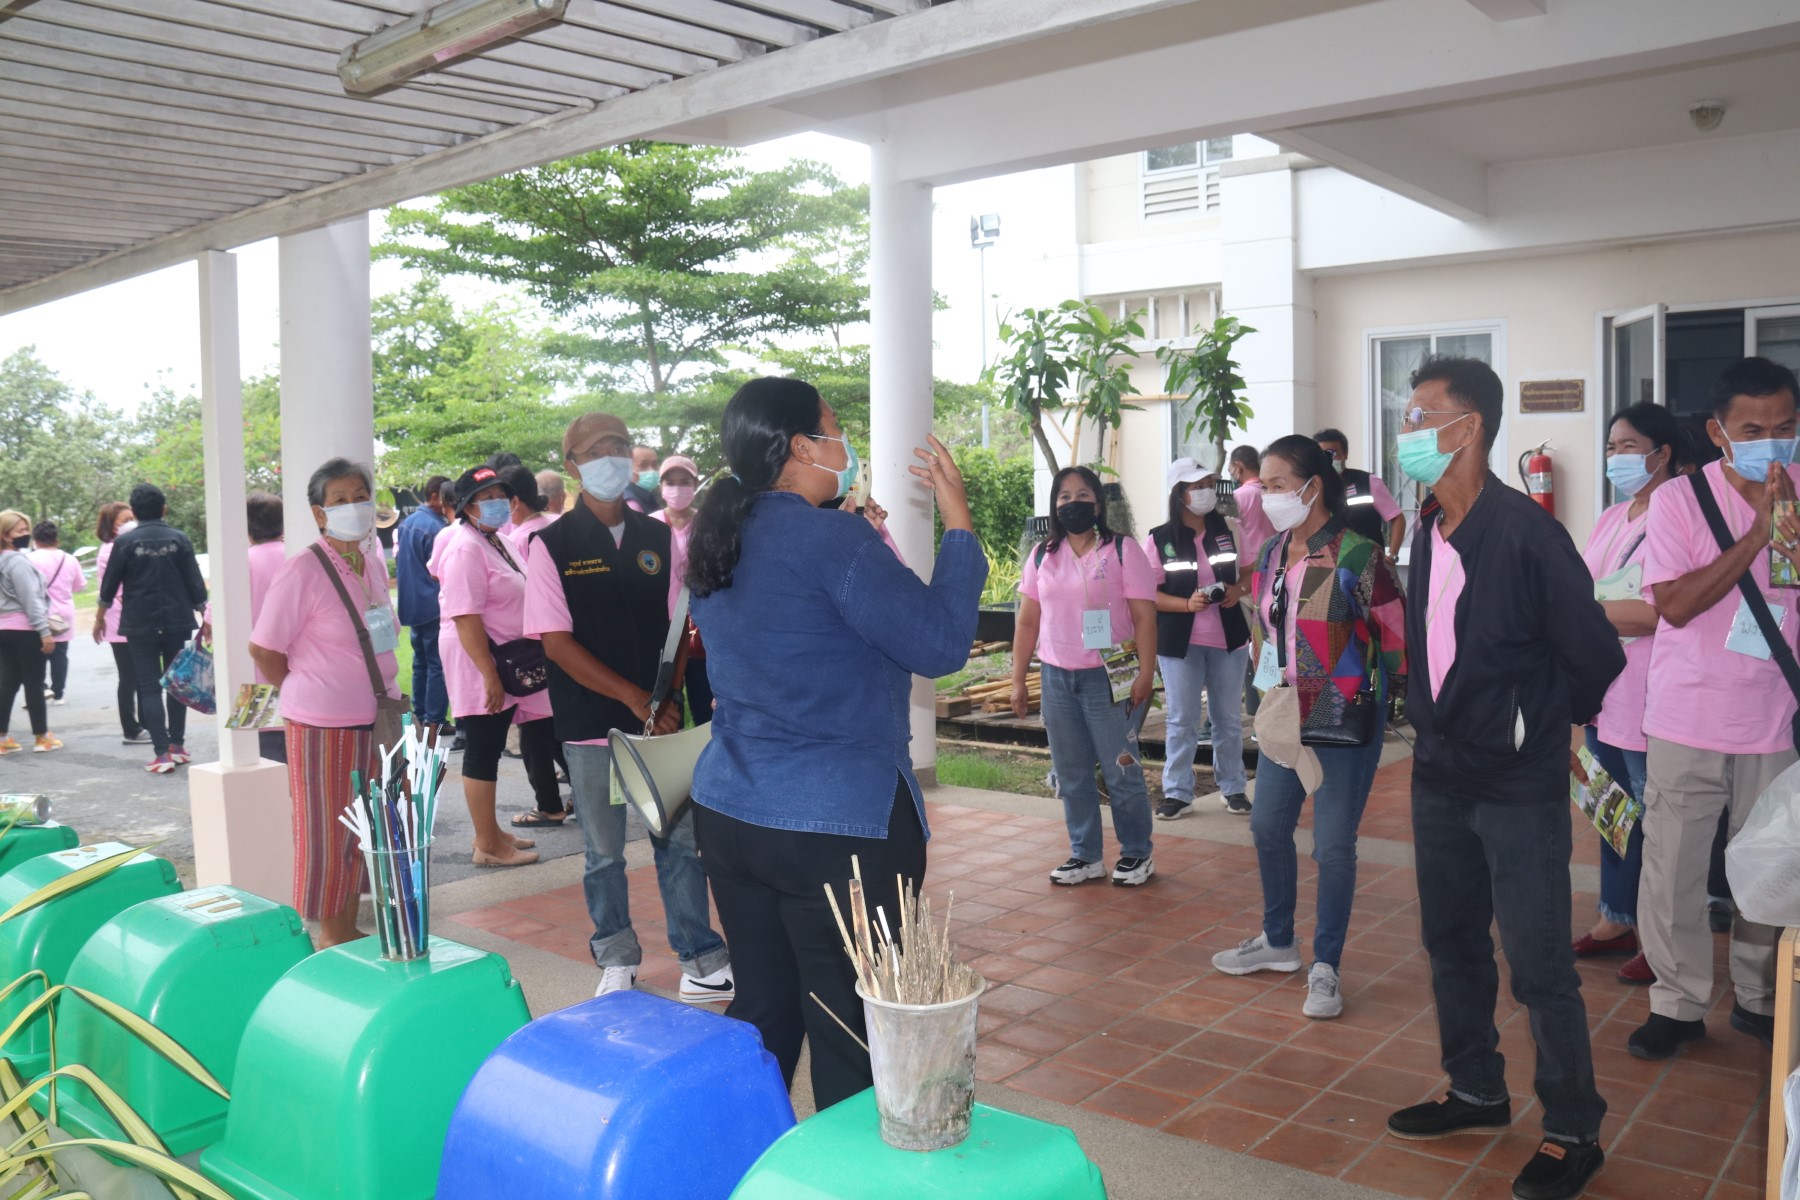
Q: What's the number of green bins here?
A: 5